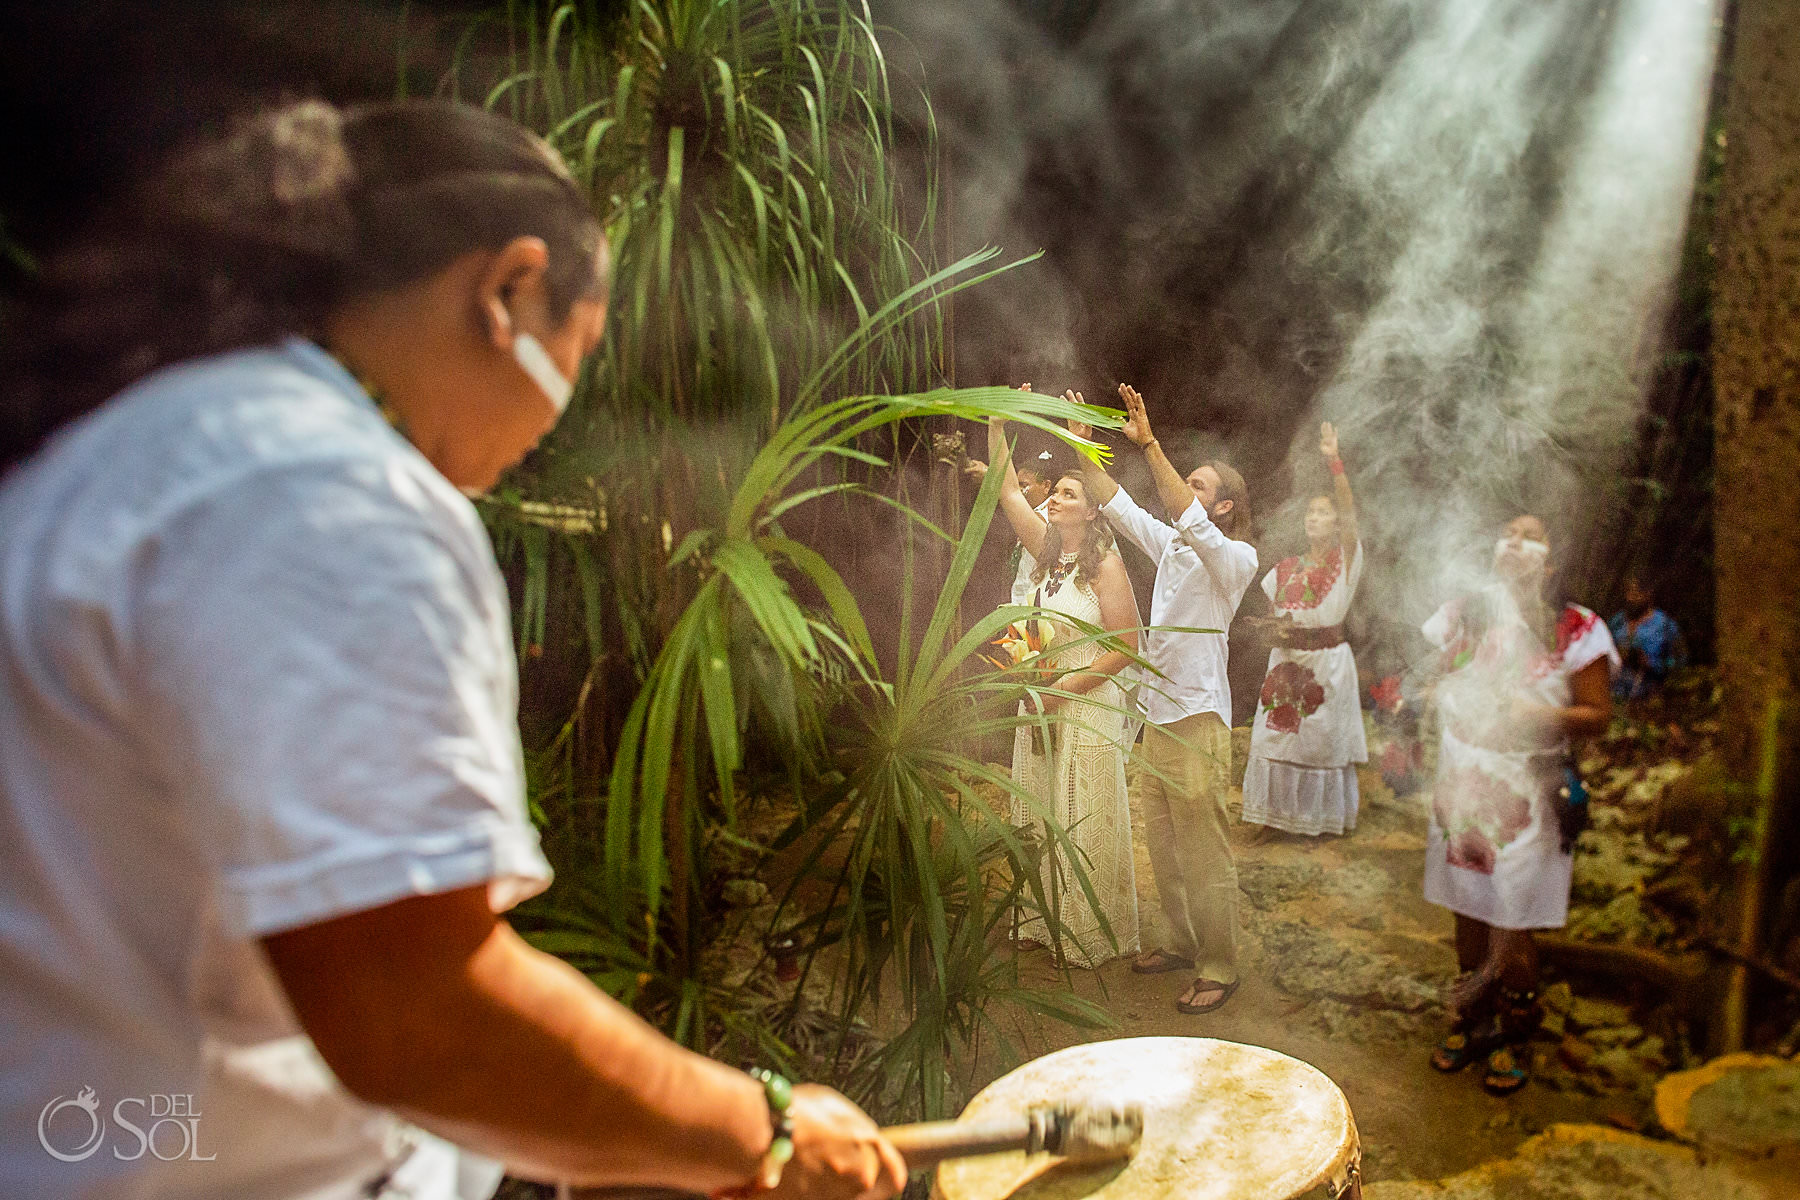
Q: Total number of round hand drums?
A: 1